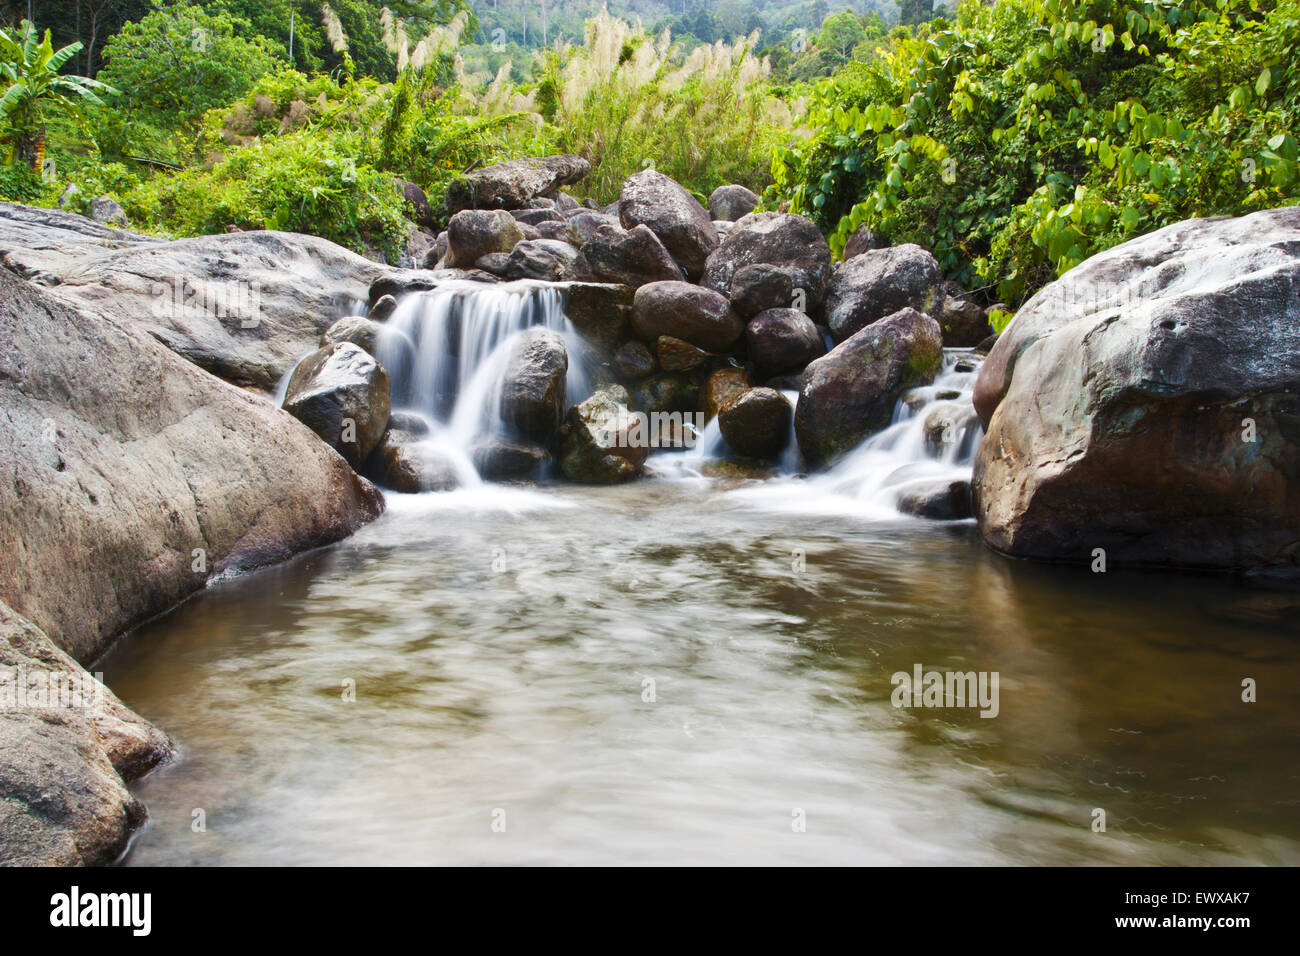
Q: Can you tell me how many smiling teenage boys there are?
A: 0